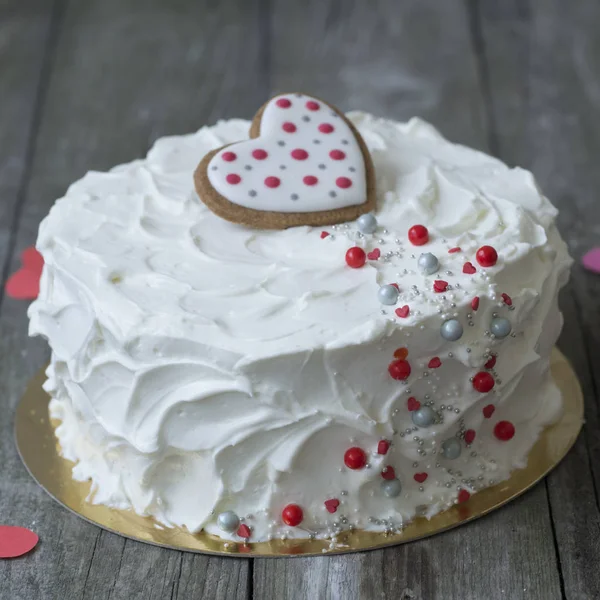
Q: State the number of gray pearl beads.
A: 9